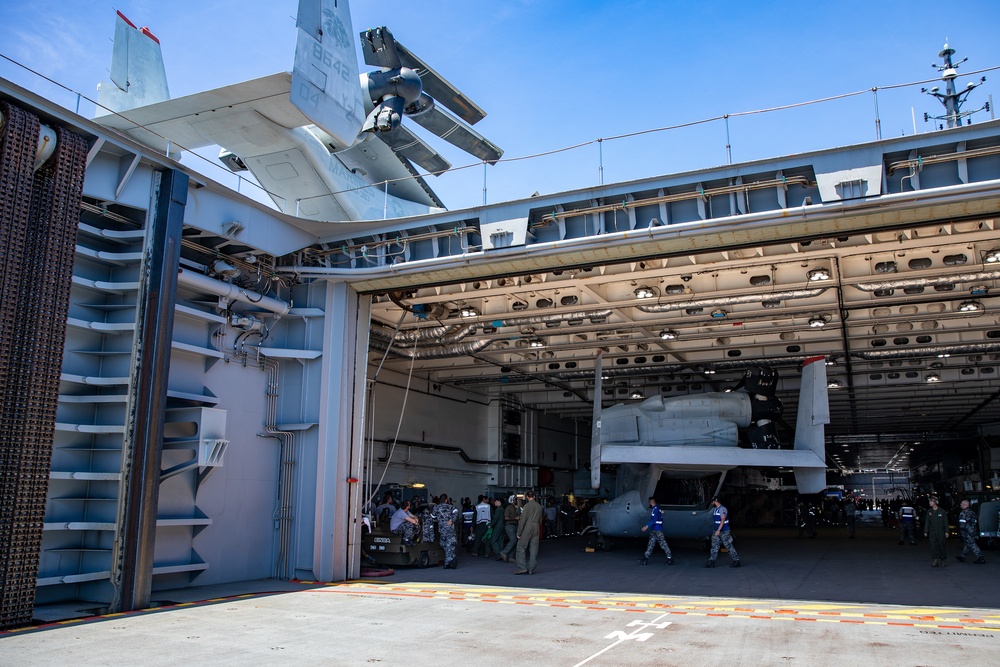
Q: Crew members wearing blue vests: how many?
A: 4